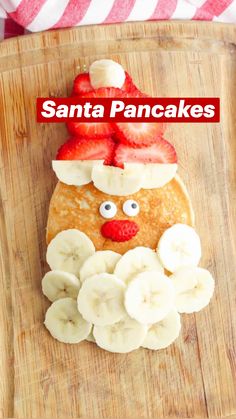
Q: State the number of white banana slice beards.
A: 11